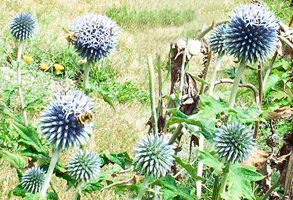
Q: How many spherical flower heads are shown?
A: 9